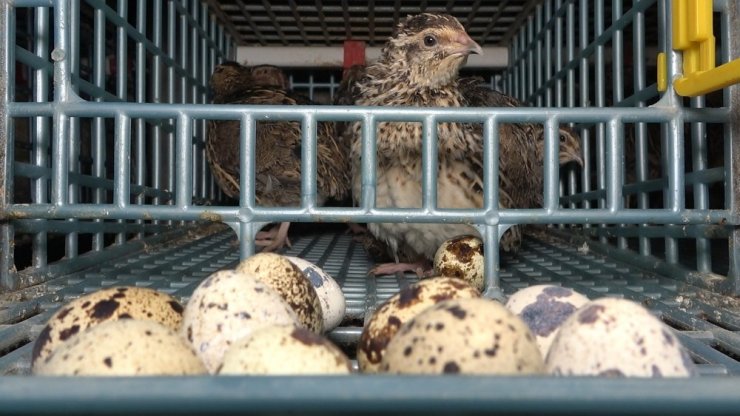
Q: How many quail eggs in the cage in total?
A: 11